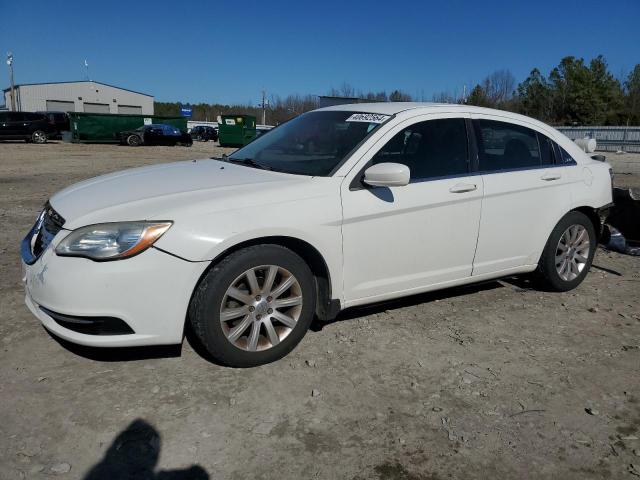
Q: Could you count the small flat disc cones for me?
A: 0